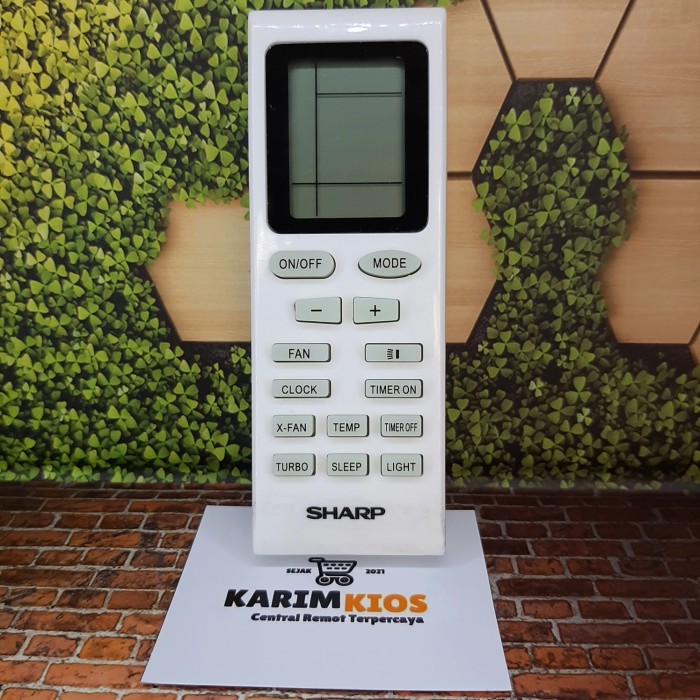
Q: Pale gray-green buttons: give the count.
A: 14